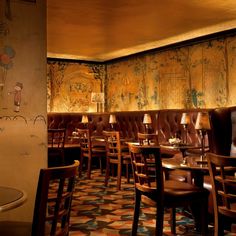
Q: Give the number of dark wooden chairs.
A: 7